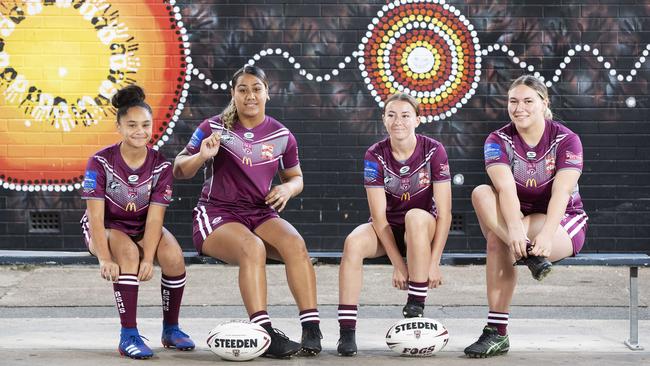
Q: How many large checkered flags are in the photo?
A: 0